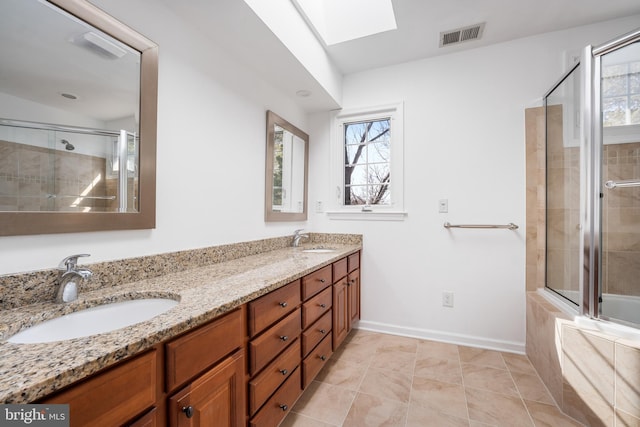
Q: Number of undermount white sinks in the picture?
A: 2